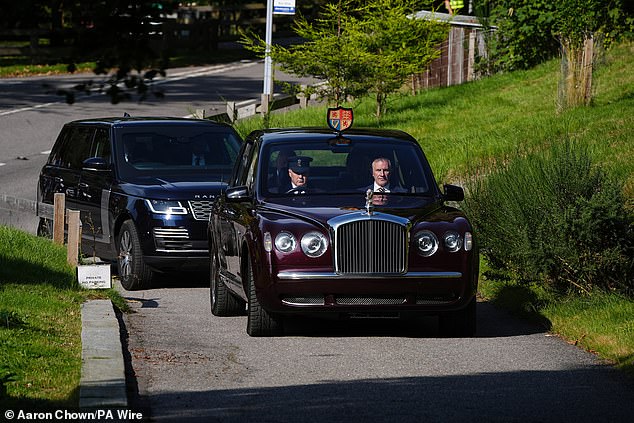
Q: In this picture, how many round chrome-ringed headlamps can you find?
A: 4